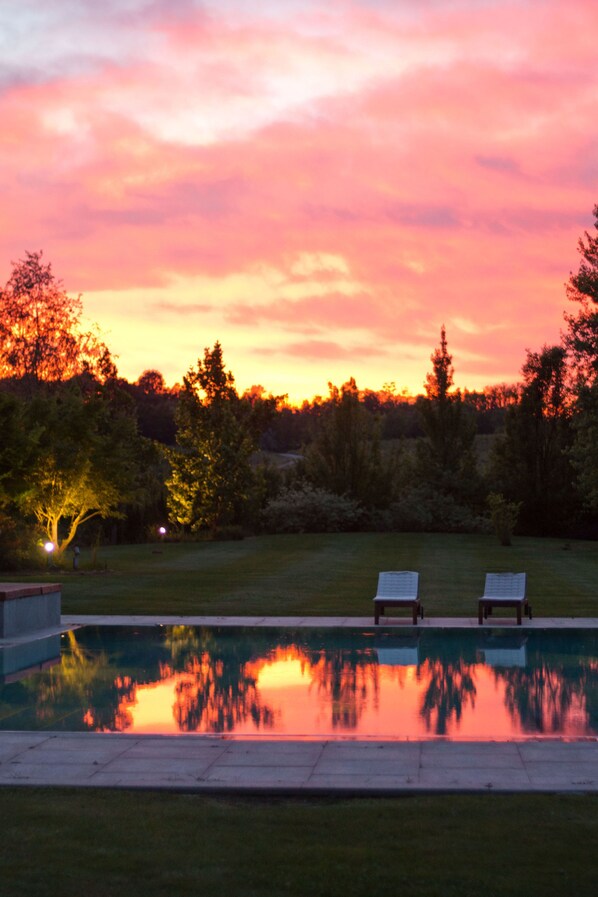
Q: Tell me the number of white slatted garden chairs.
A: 2